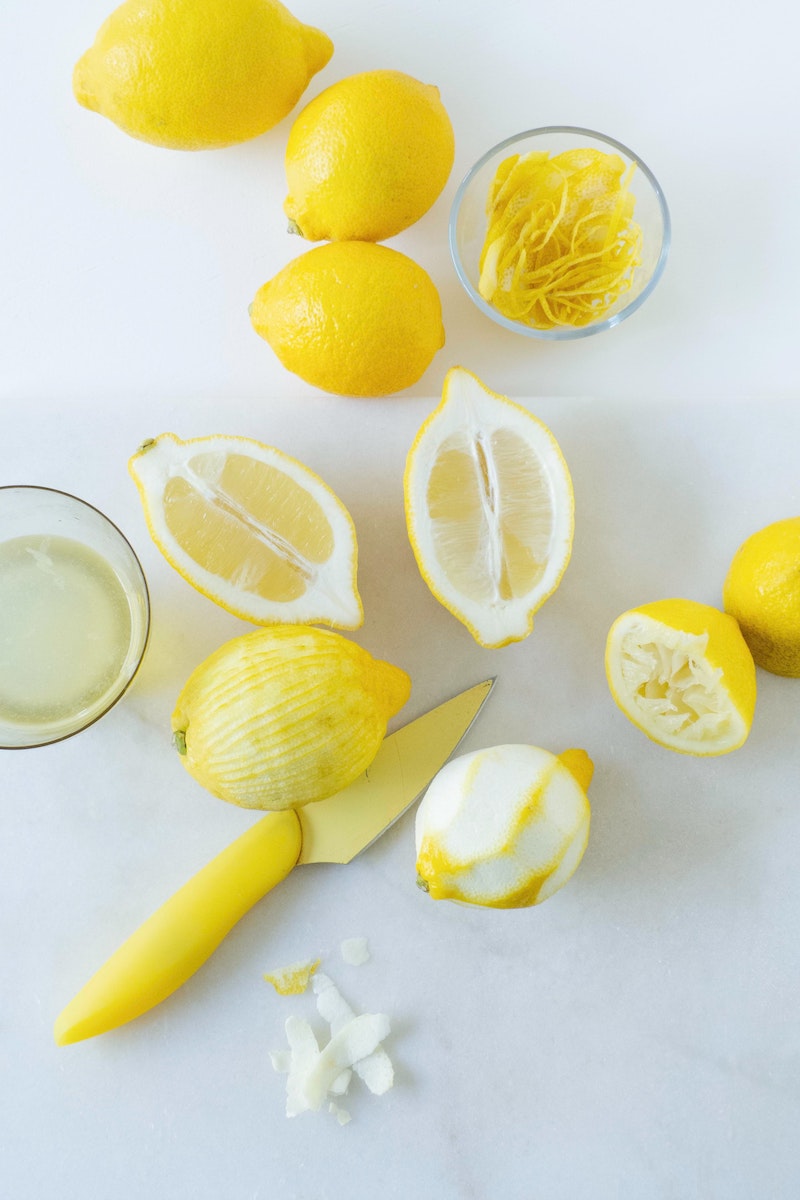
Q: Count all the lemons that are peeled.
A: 2